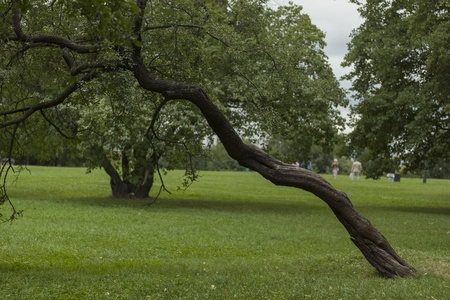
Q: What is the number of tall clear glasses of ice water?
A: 0